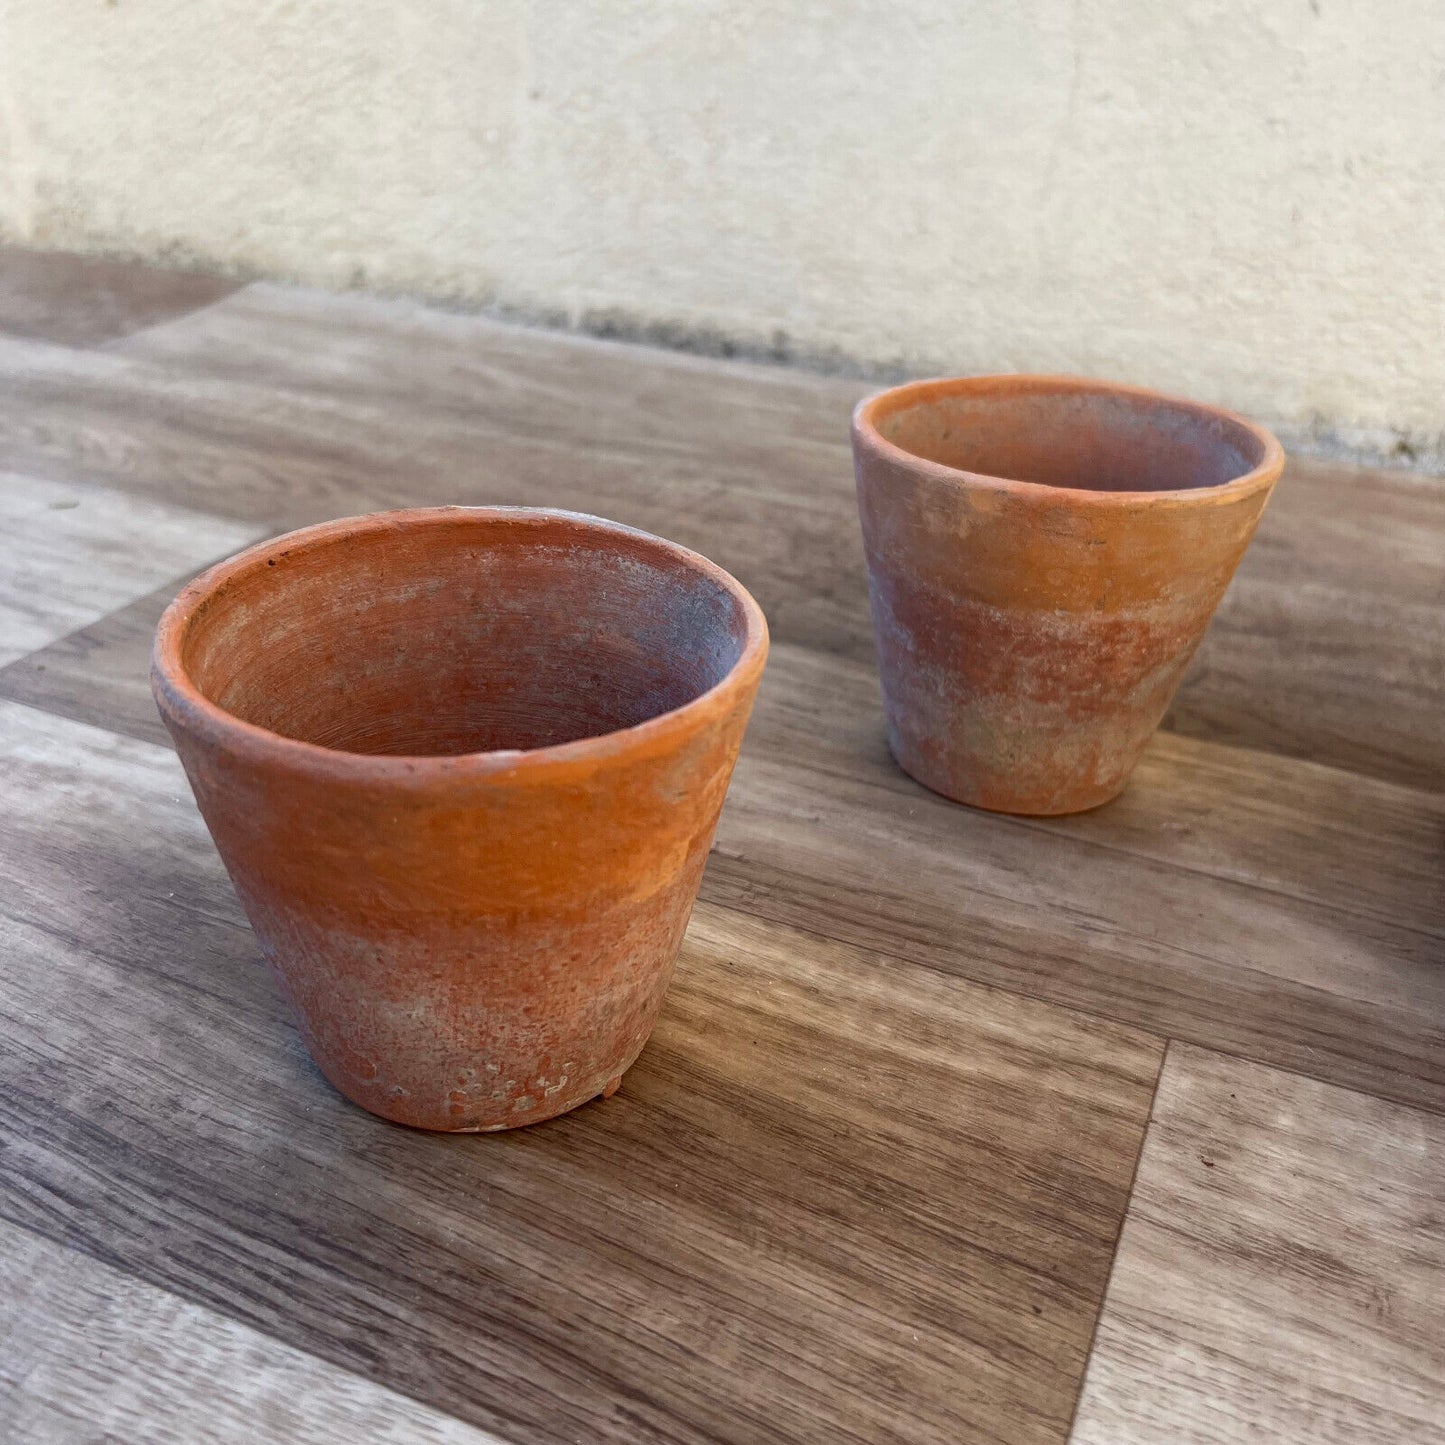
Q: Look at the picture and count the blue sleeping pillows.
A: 0